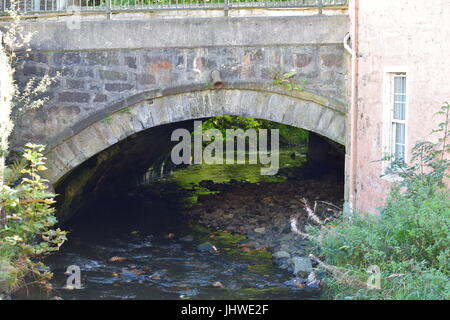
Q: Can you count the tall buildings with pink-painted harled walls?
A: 1